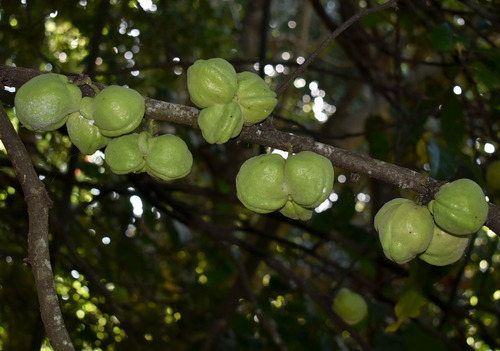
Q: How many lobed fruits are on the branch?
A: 14